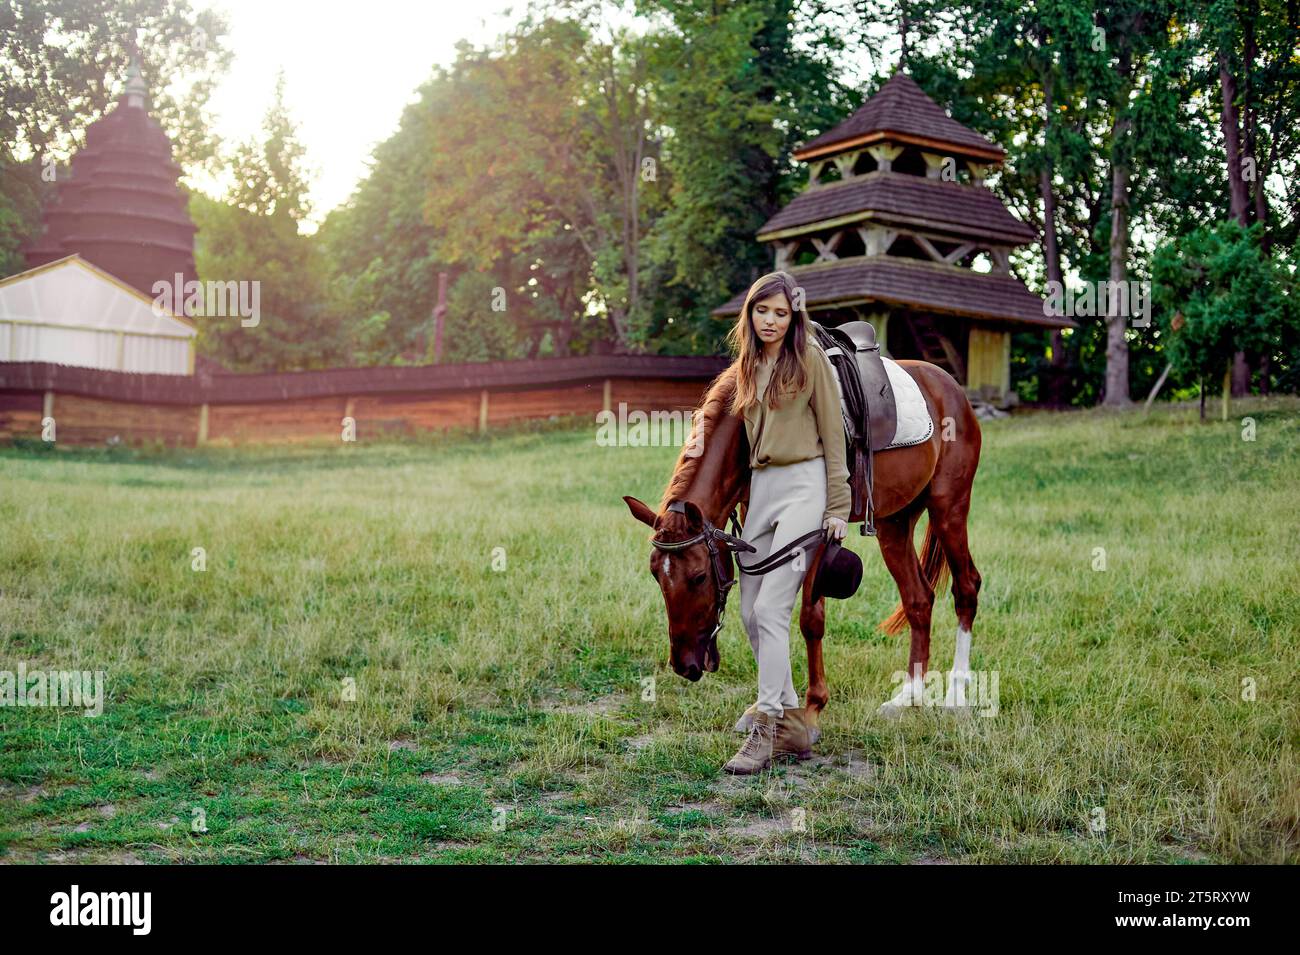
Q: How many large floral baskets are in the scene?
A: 0